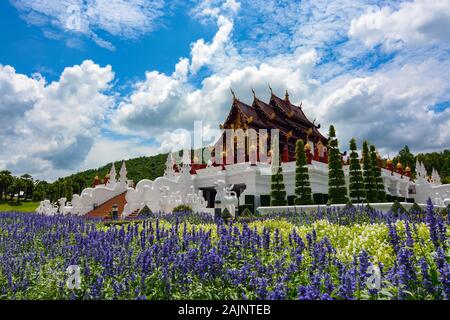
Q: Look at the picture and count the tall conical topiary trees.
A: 6